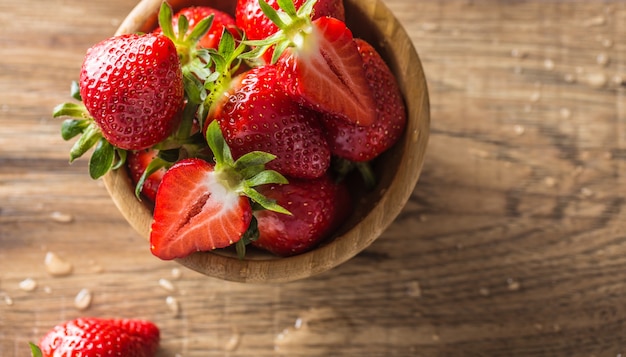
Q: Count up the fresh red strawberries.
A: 10